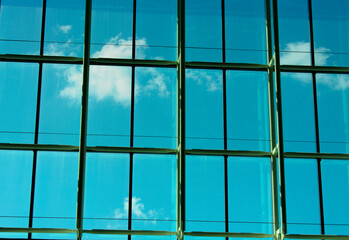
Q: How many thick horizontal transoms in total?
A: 3